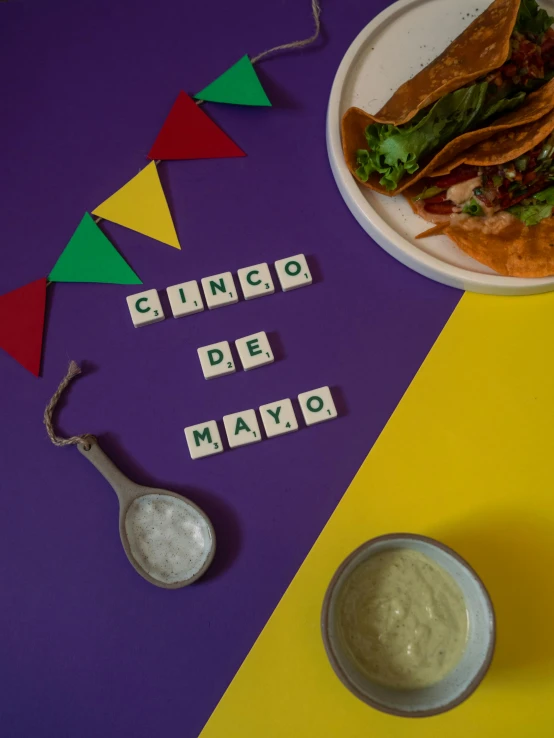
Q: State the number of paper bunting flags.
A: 5